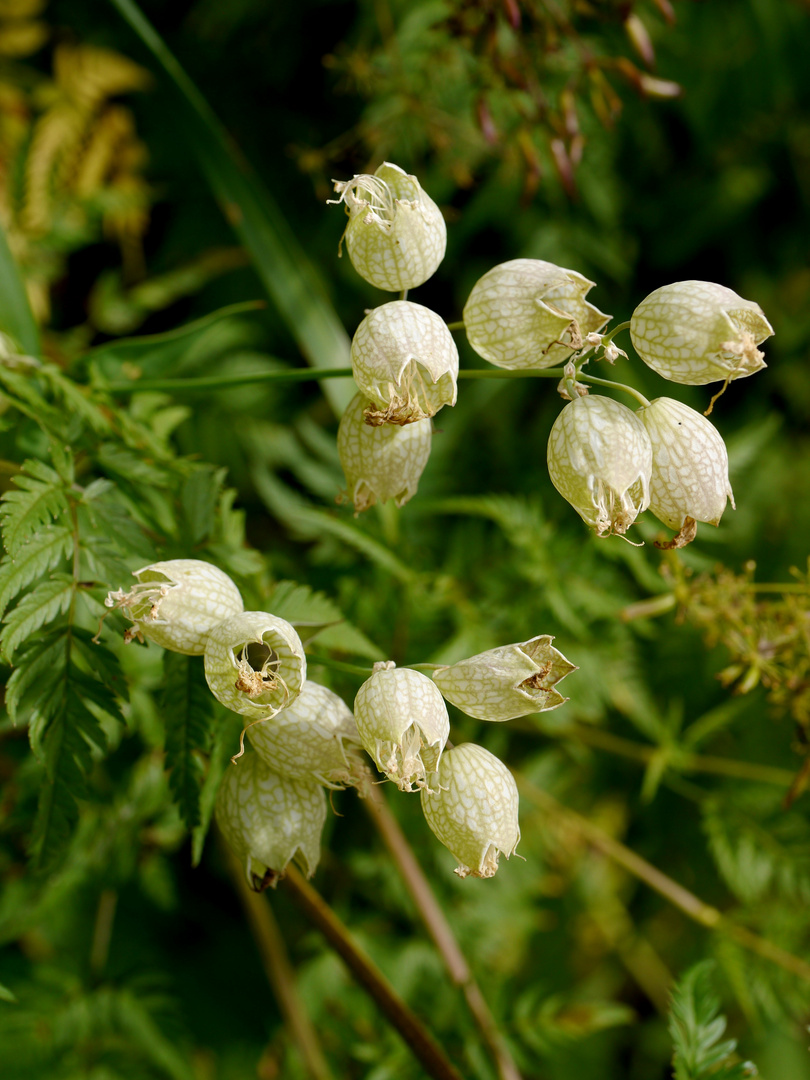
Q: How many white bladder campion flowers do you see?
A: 14